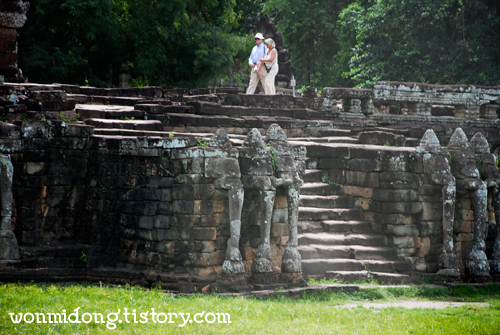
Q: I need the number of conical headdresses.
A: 6